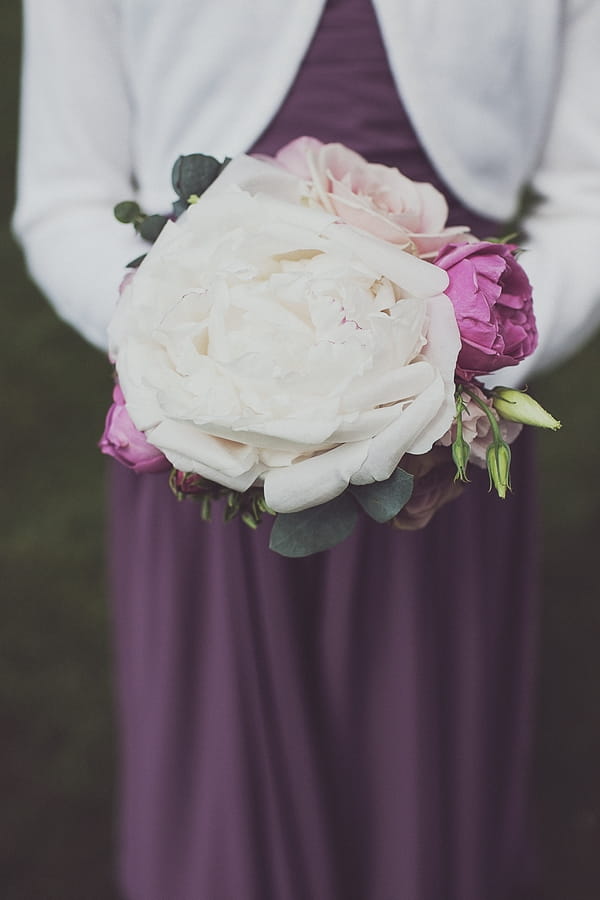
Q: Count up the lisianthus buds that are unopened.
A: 3